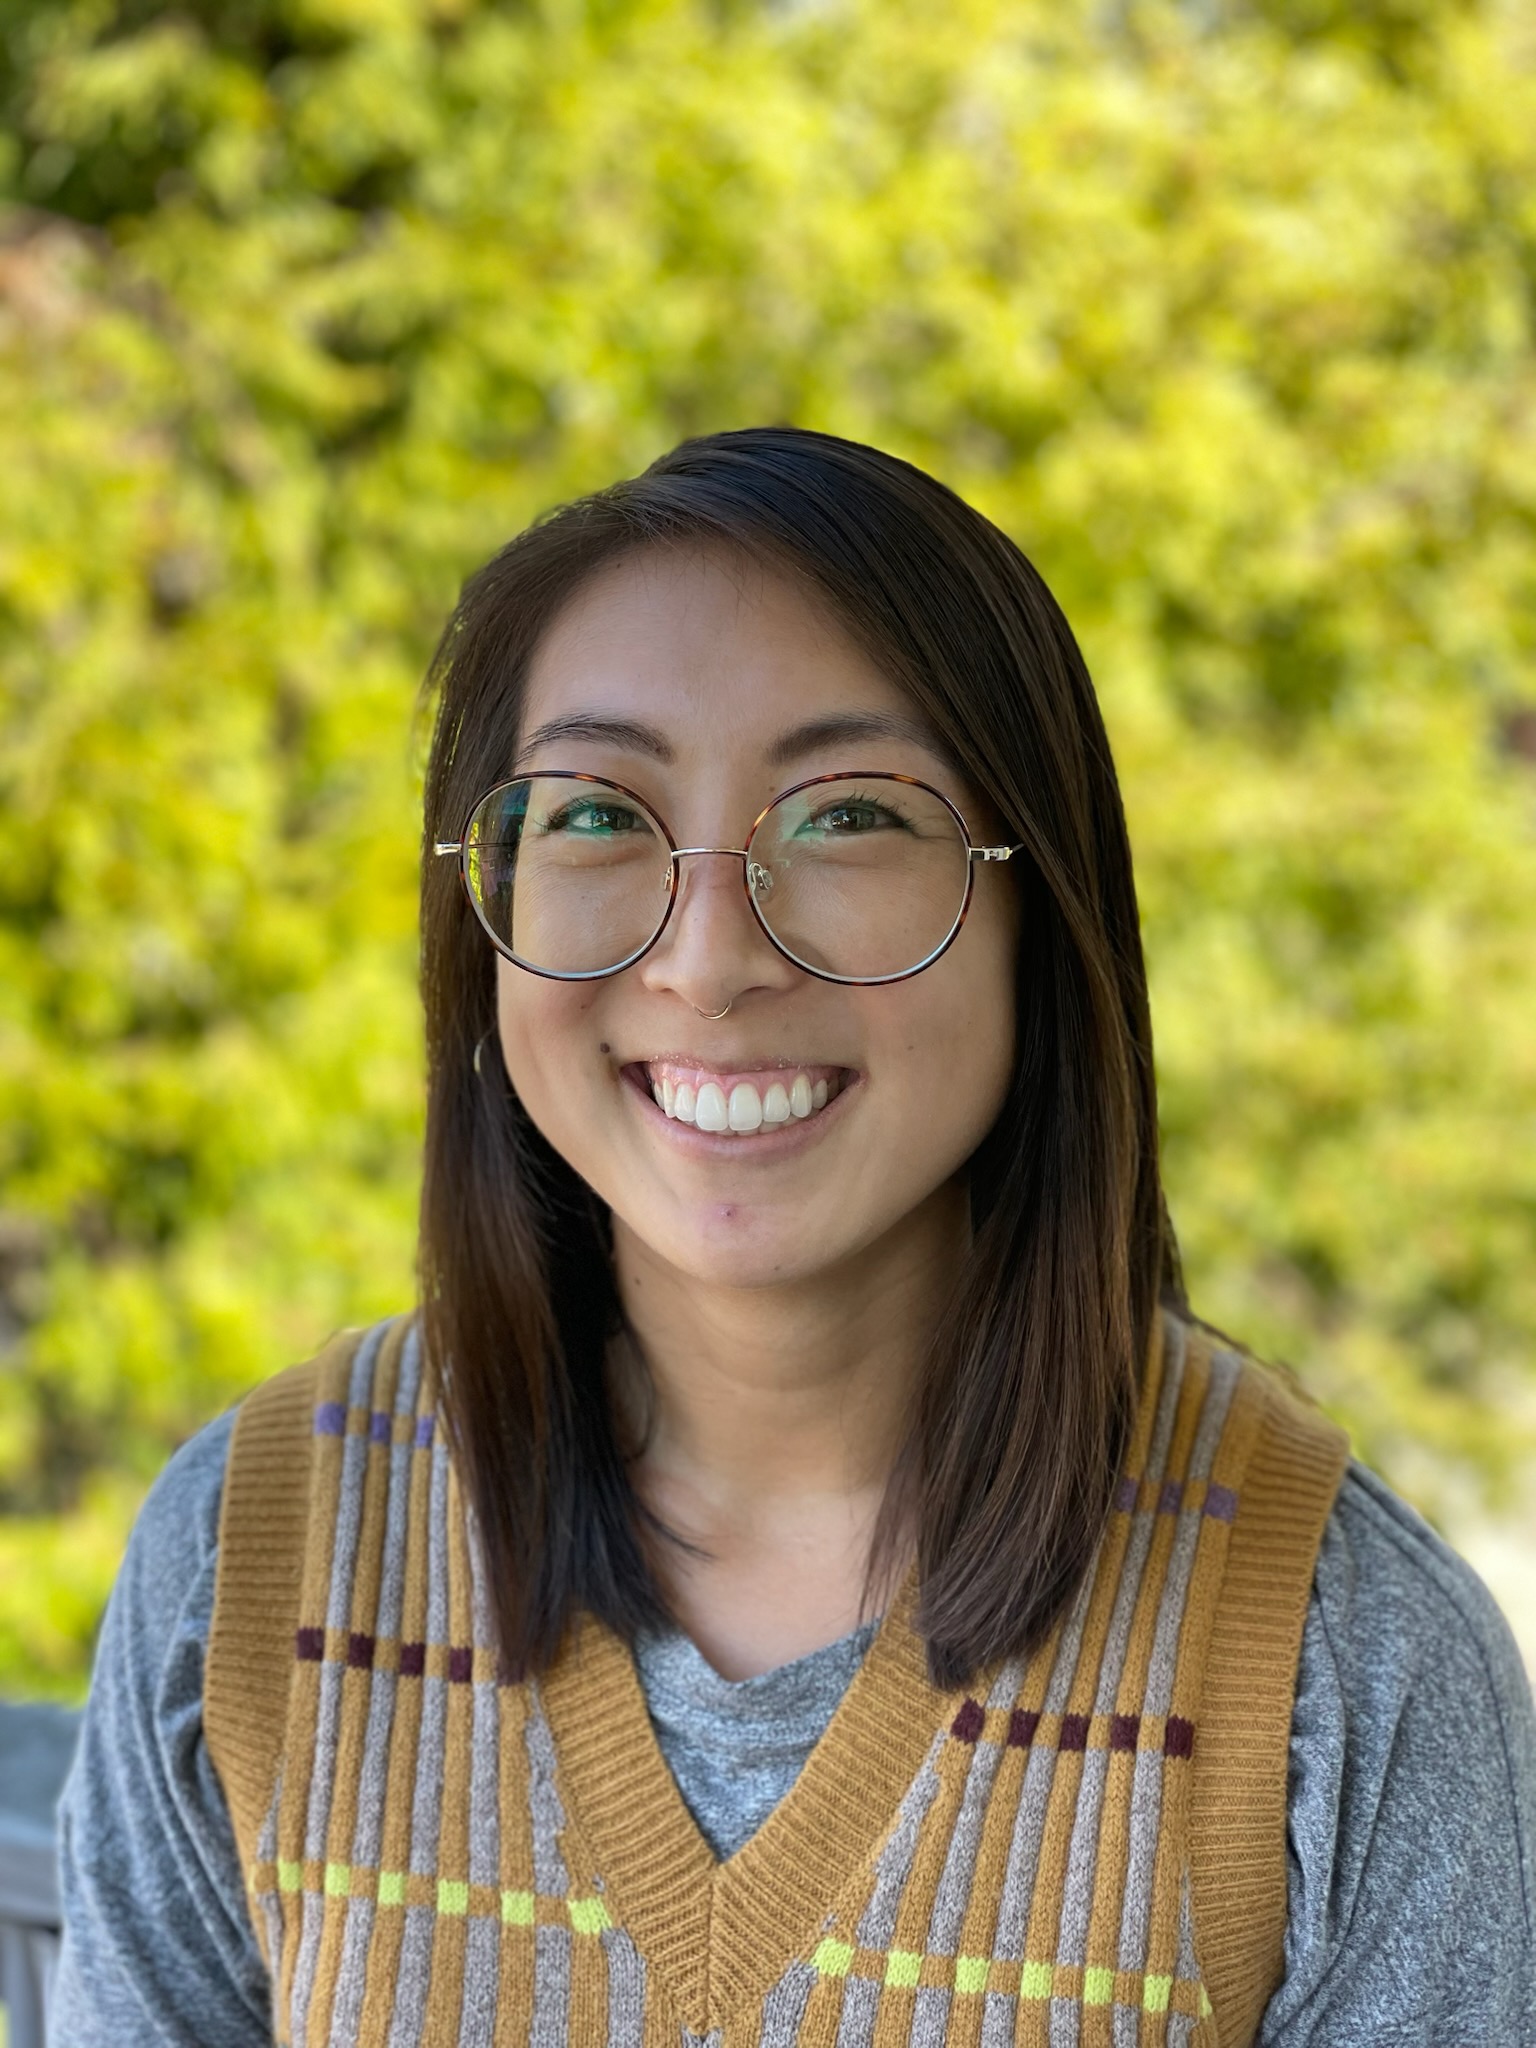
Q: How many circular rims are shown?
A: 2